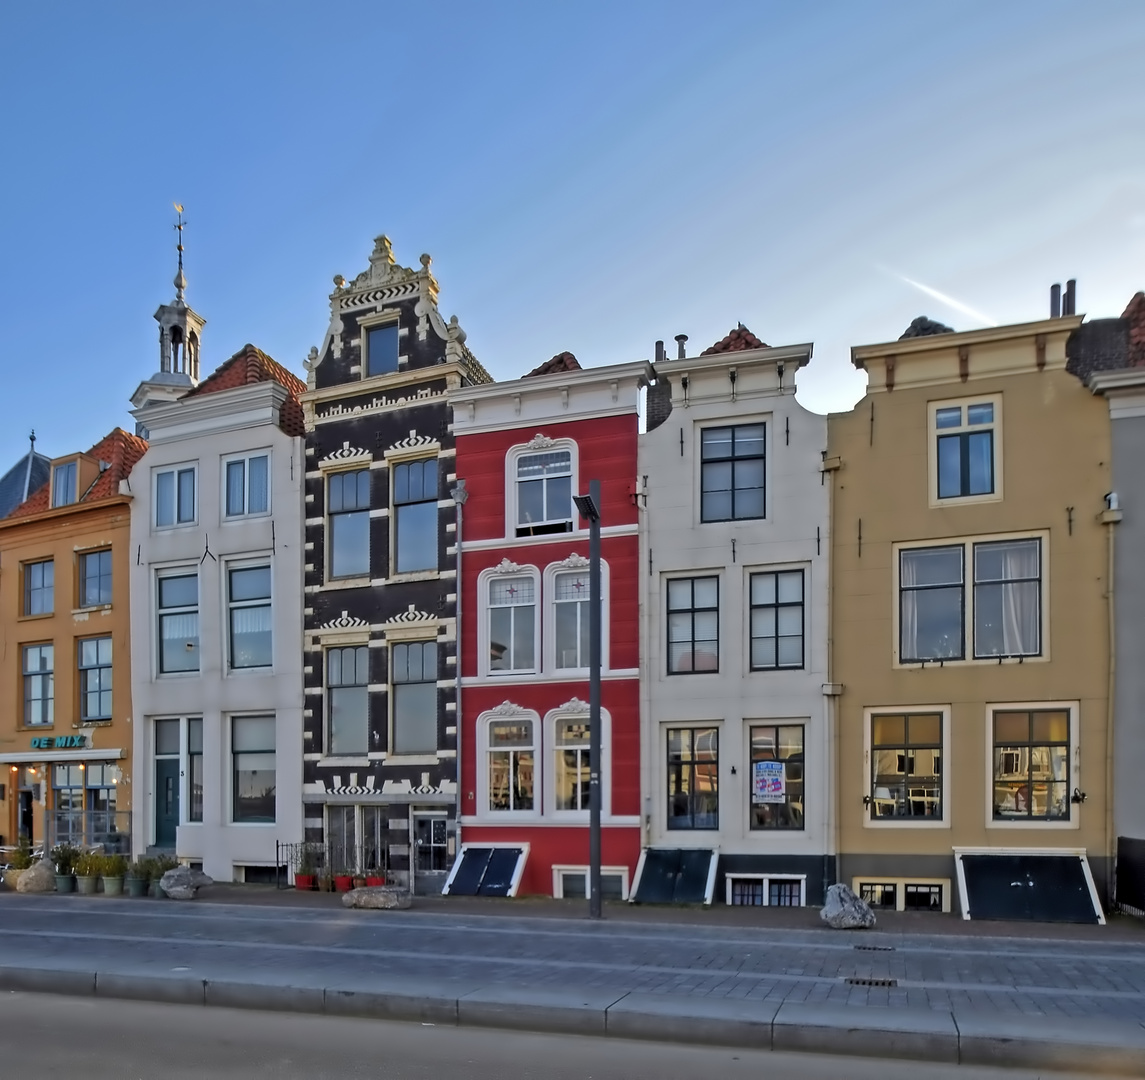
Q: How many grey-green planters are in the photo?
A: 5